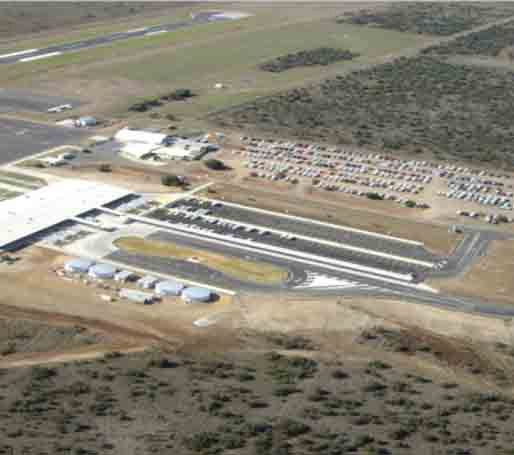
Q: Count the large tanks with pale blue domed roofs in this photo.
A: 4